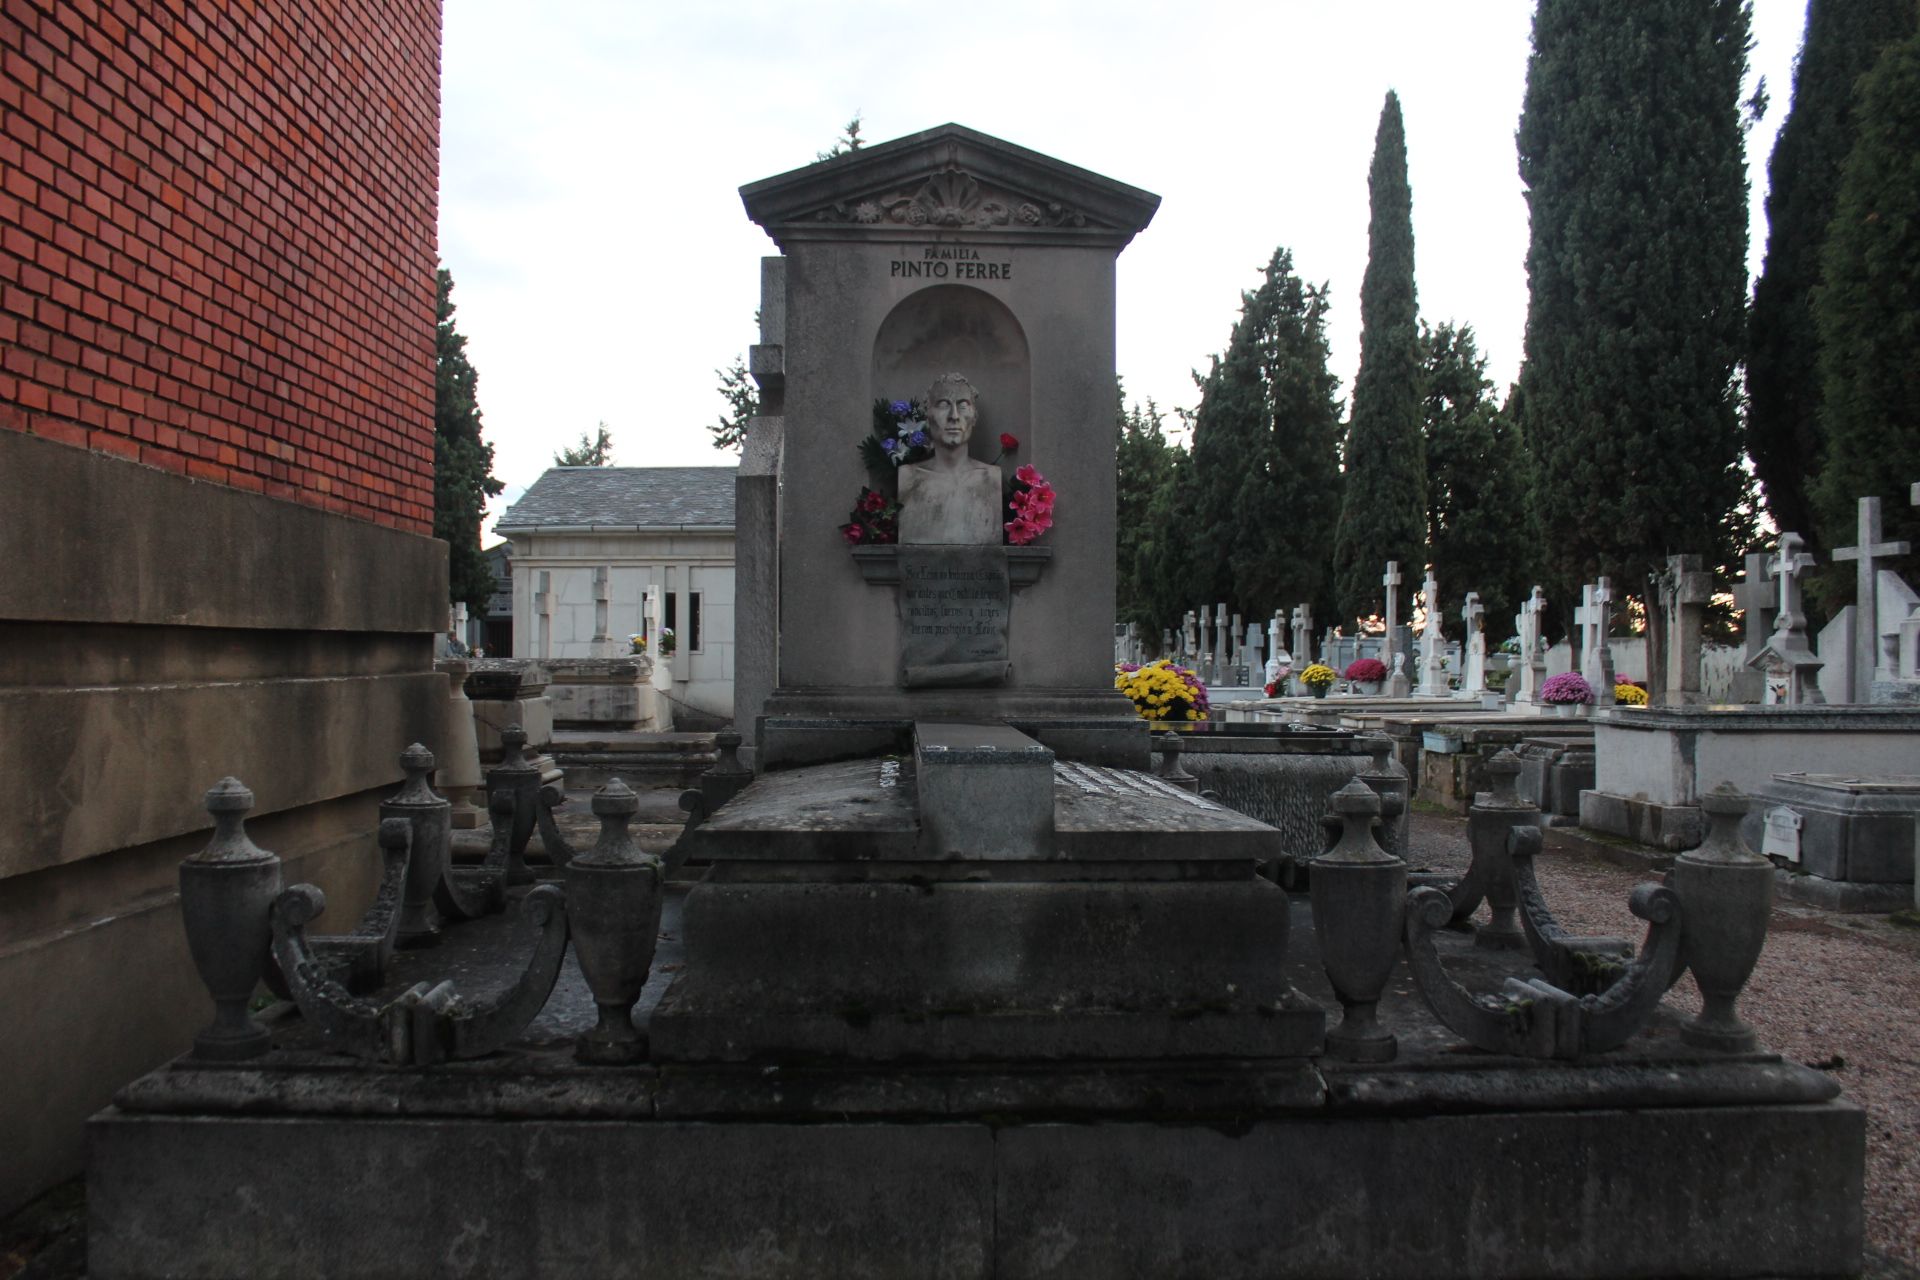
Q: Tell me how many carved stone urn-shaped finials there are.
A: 10